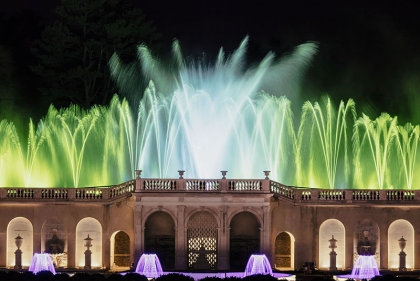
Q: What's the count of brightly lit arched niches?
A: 4